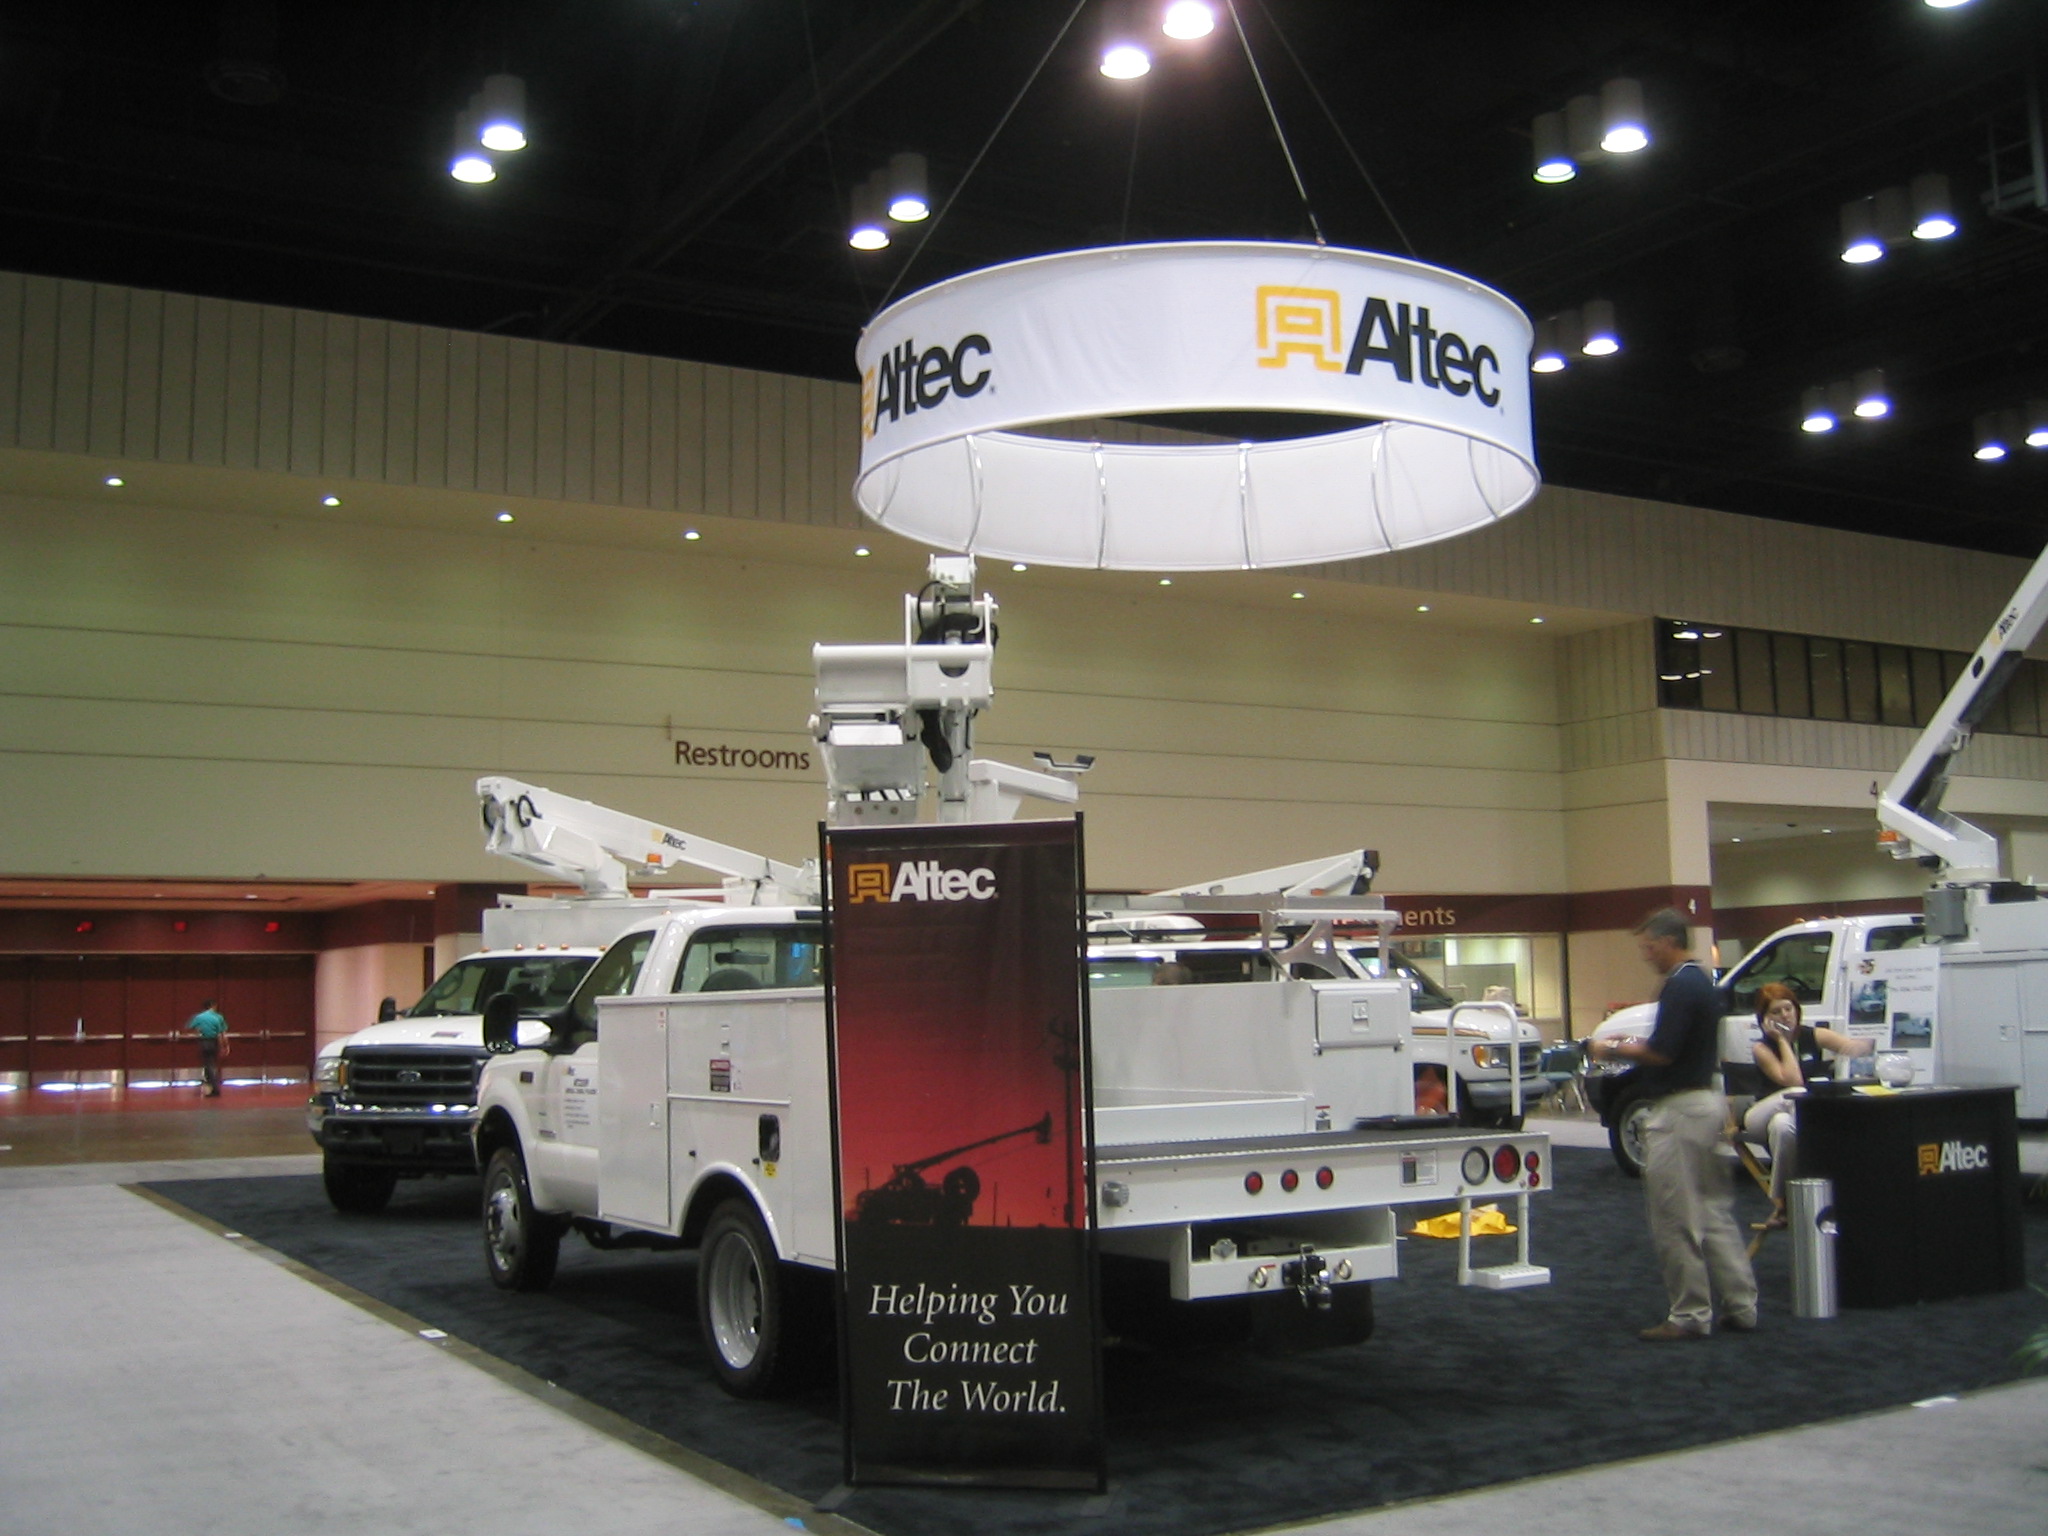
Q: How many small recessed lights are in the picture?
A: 10